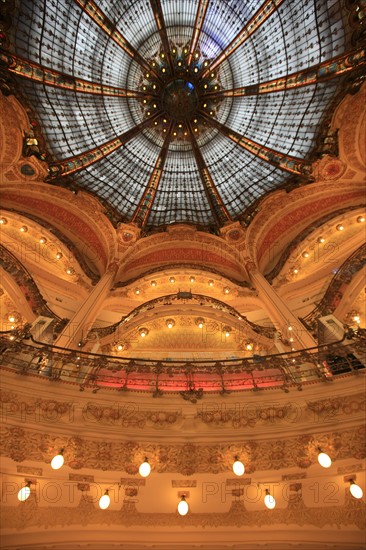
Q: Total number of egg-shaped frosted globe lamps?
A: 9